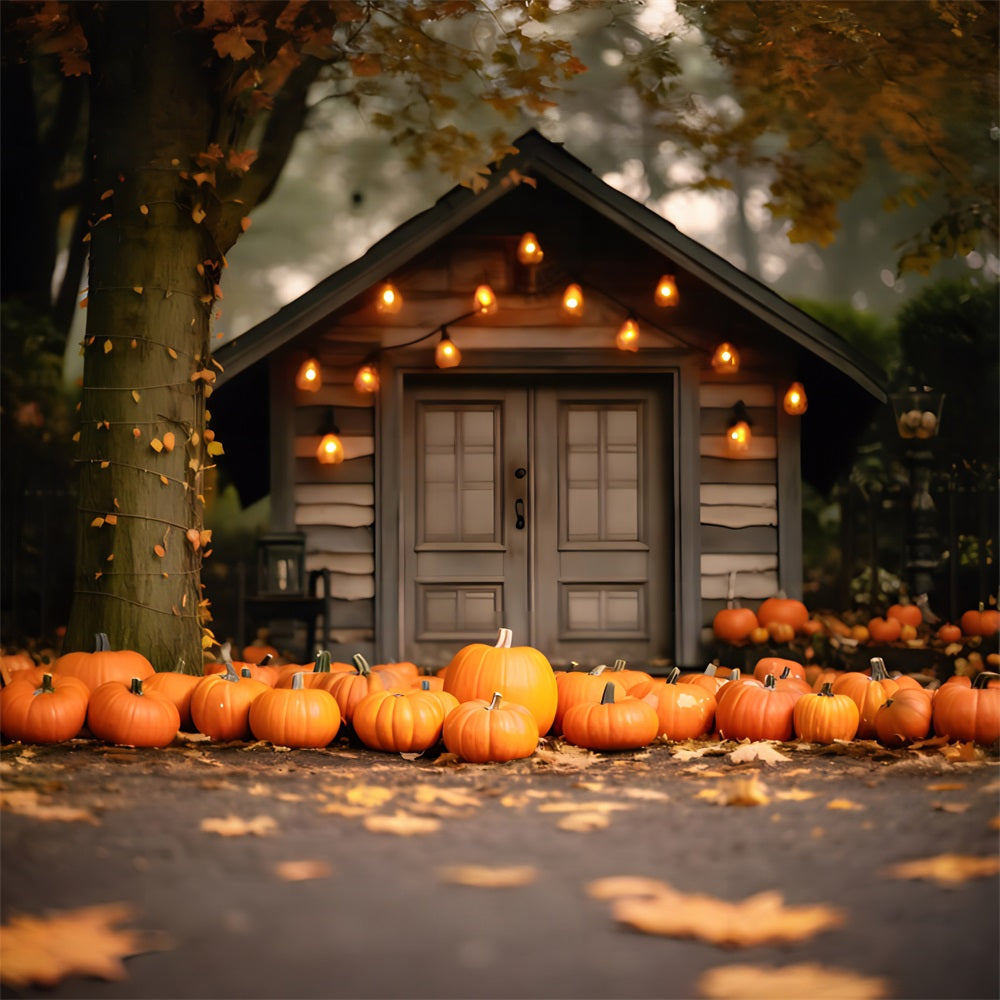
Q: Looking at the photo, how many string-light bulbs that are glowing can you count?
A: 13